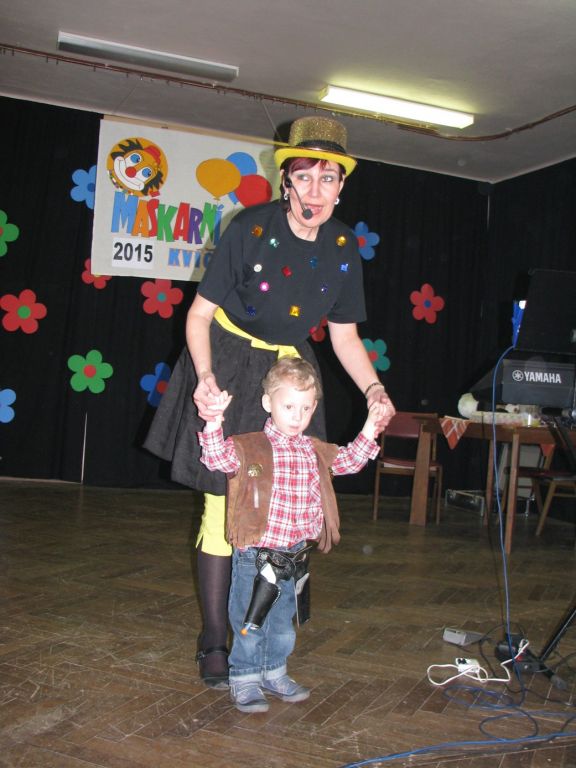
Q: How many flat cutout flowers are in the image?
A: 12